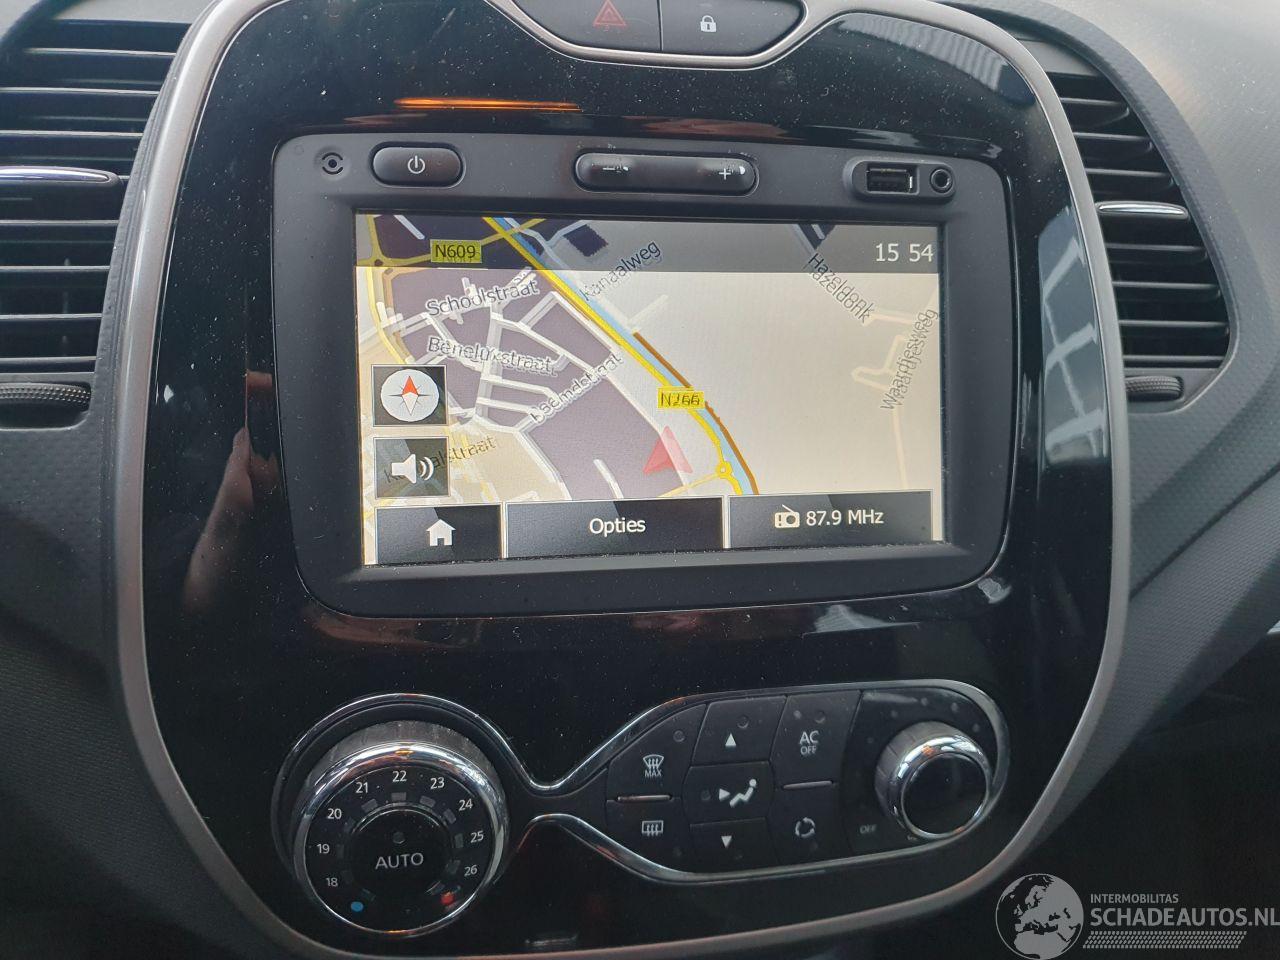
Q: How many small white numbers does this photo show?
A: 9